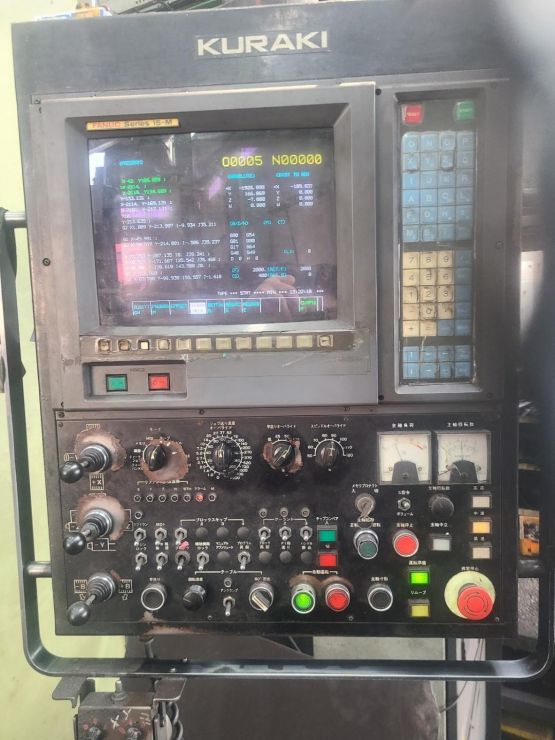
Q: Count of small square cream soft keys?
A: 12